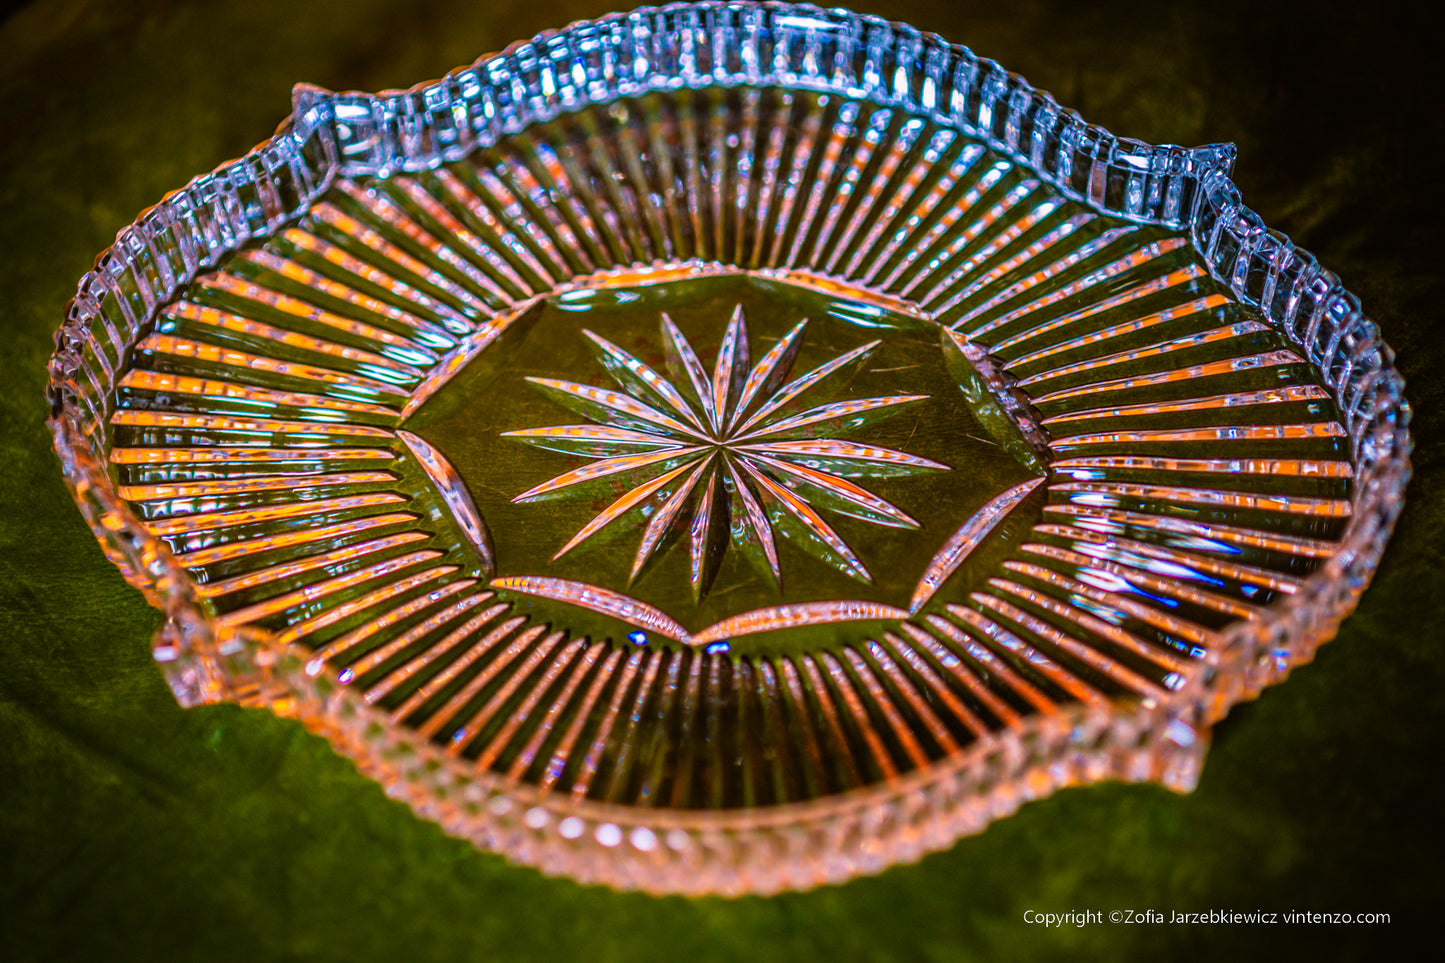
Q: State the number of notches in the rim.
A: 4